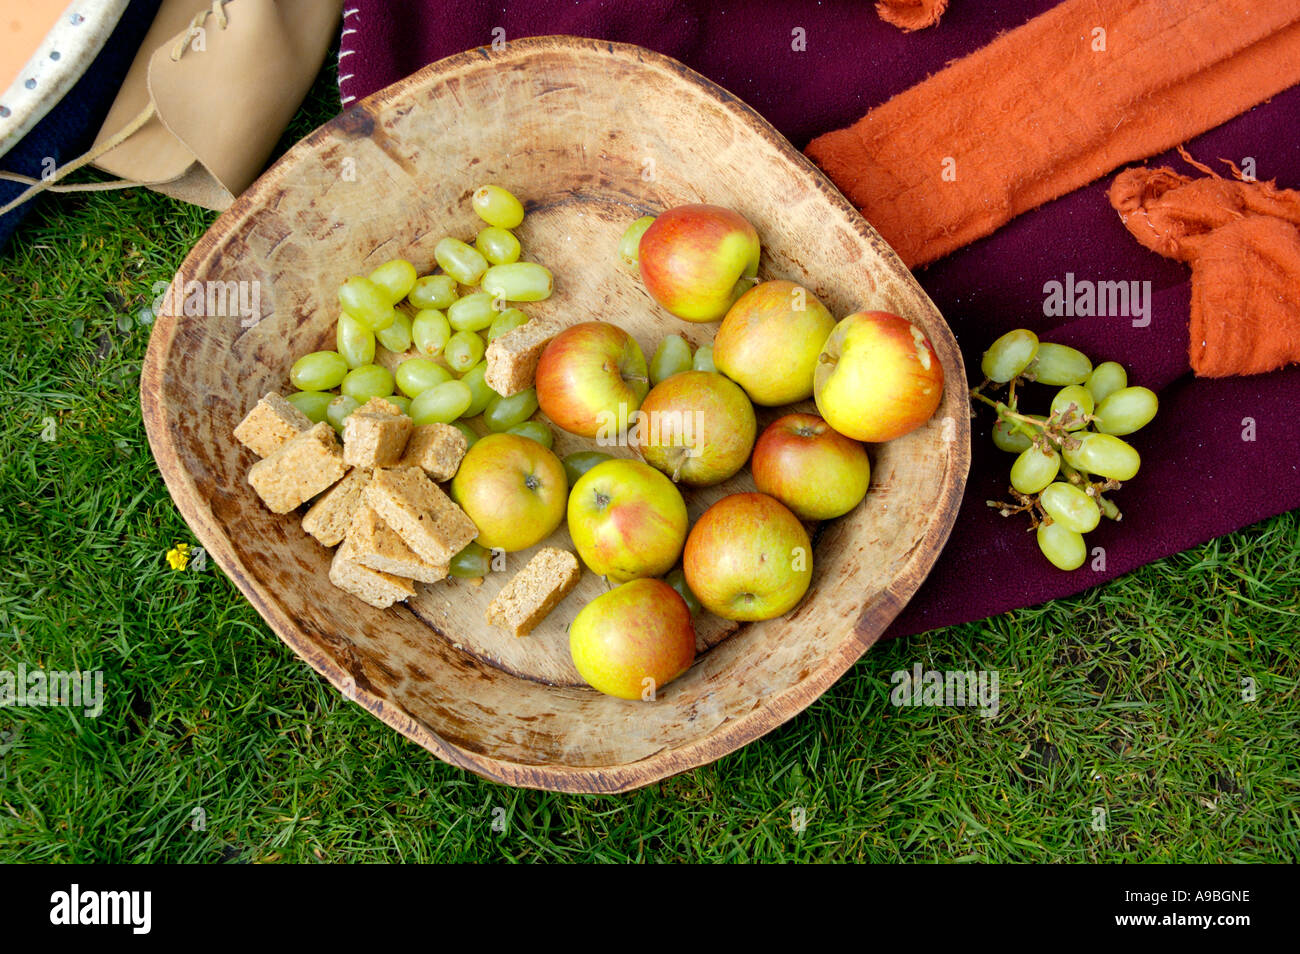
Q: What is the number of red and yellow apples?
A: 10